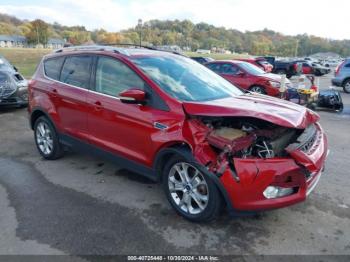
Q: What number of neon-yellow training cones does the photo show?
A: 0